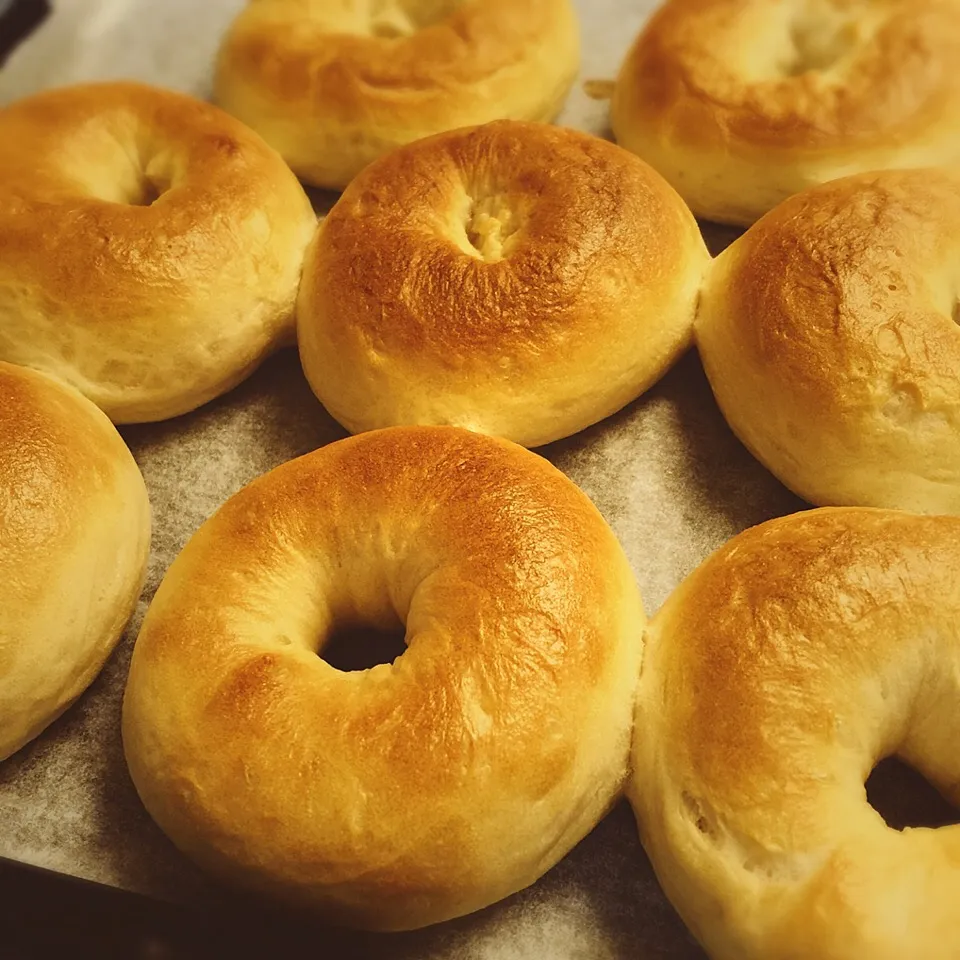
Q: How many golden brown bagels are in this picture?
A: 8